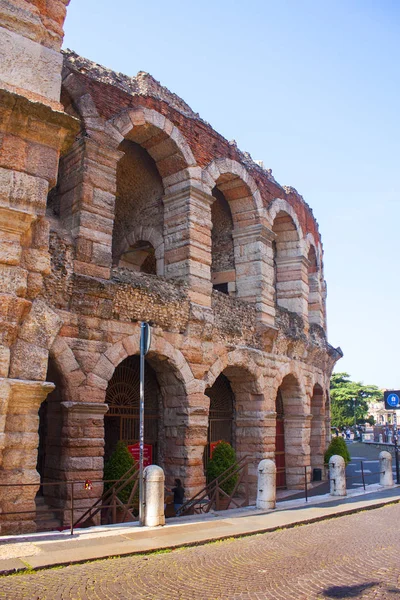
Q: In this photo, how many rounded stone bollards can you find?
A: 4